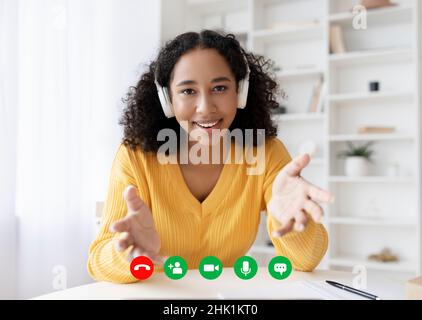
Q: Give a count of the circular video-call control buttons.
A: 5